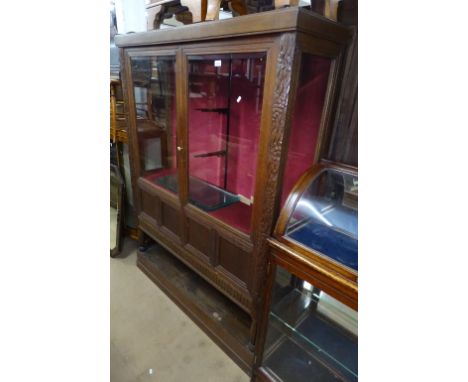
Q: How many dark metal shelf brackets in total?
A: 2